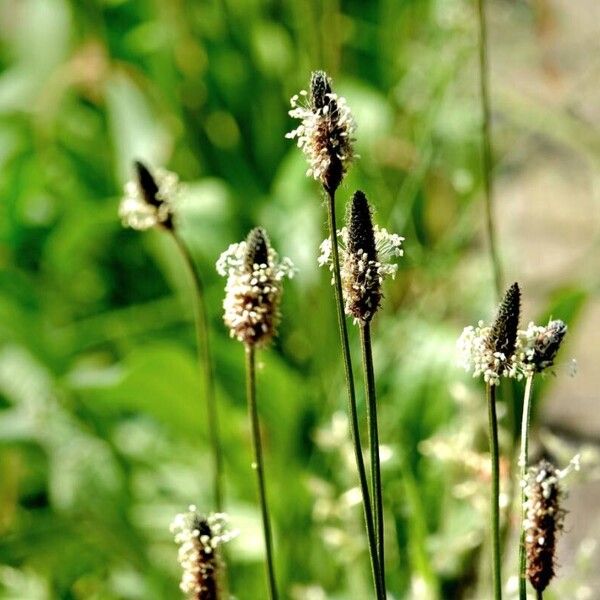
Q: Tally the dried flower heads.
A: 8